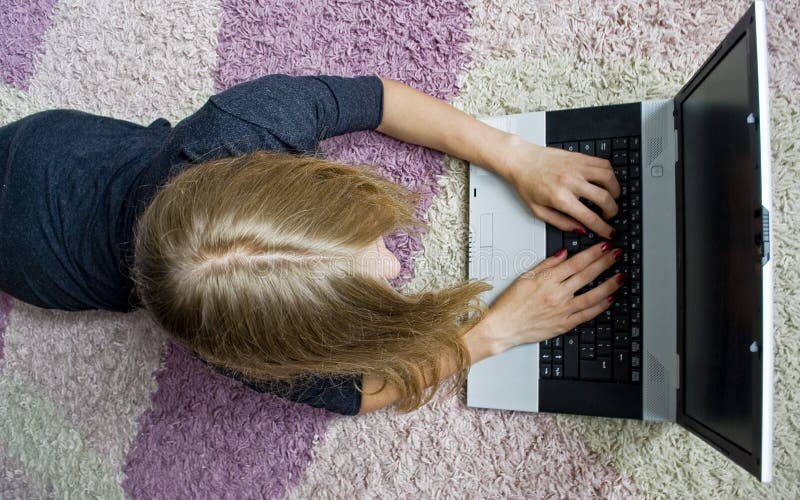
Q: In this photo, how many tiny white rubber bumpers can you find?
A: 2